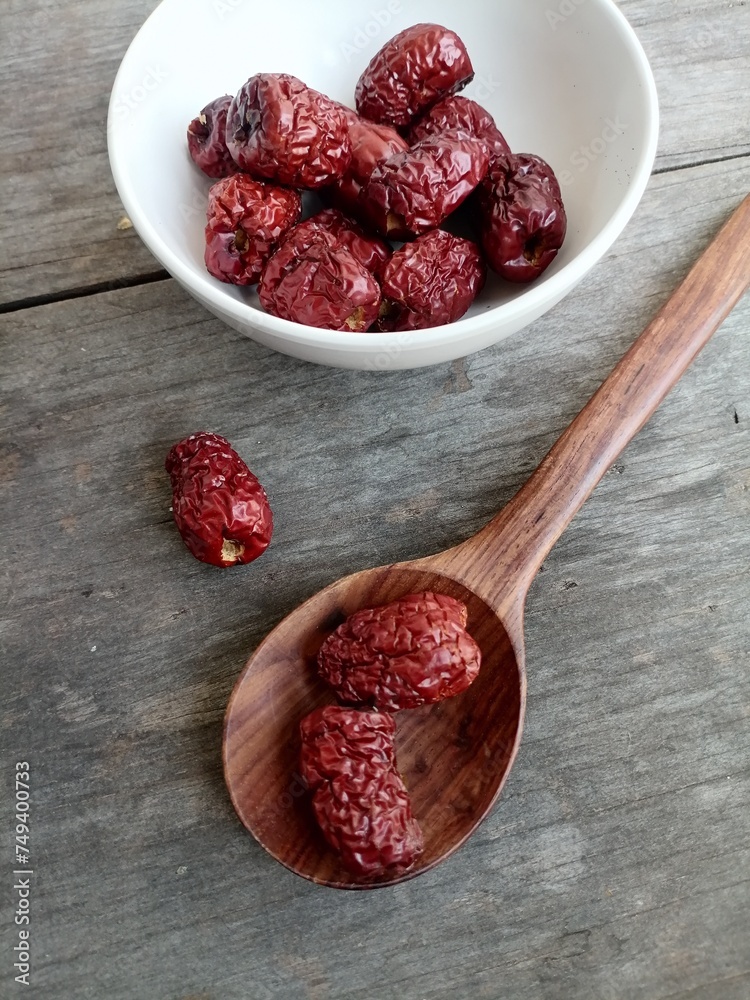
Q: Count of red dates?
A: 14